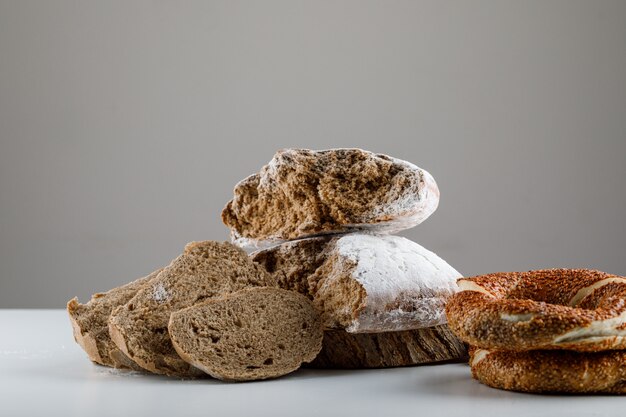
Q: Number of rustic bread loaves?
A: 2